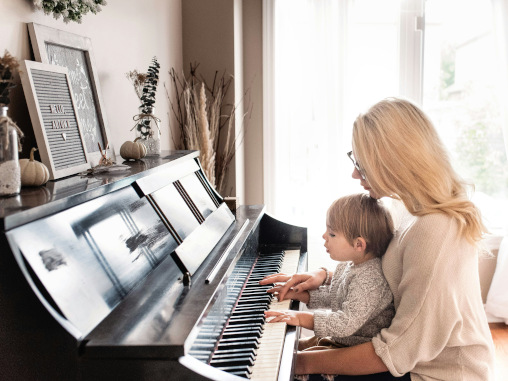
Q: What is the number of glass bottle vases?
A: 2